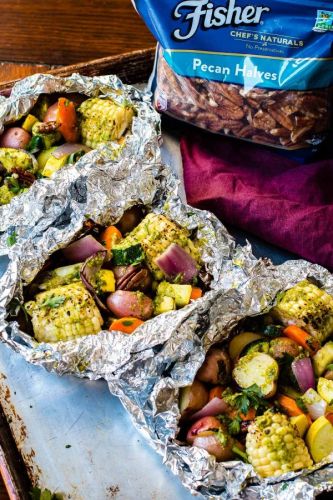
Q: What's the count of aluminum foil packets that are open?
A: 3